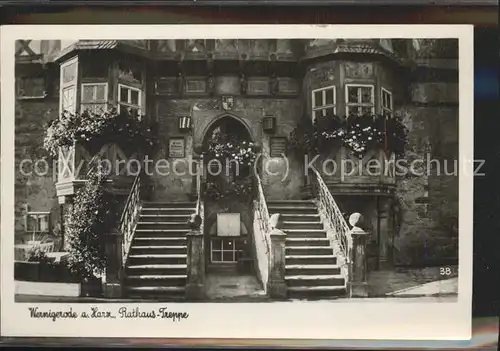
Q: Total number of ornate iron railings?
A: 4